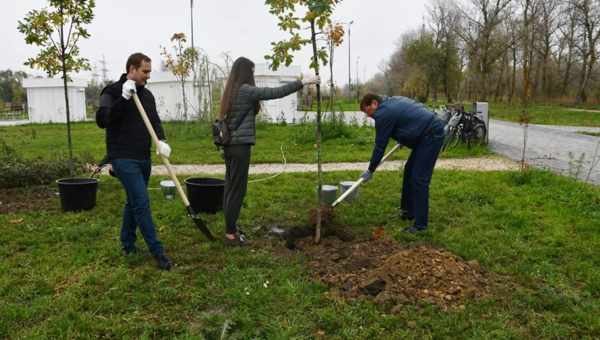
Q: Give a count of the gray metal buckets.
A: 3